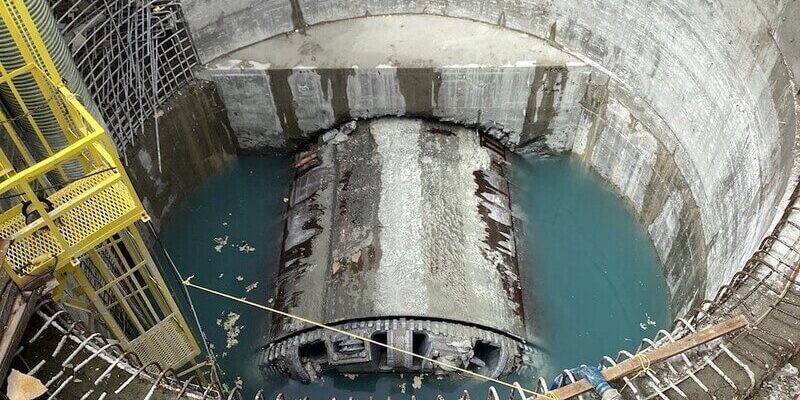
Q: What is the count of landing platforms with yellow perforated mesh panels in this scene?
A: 2